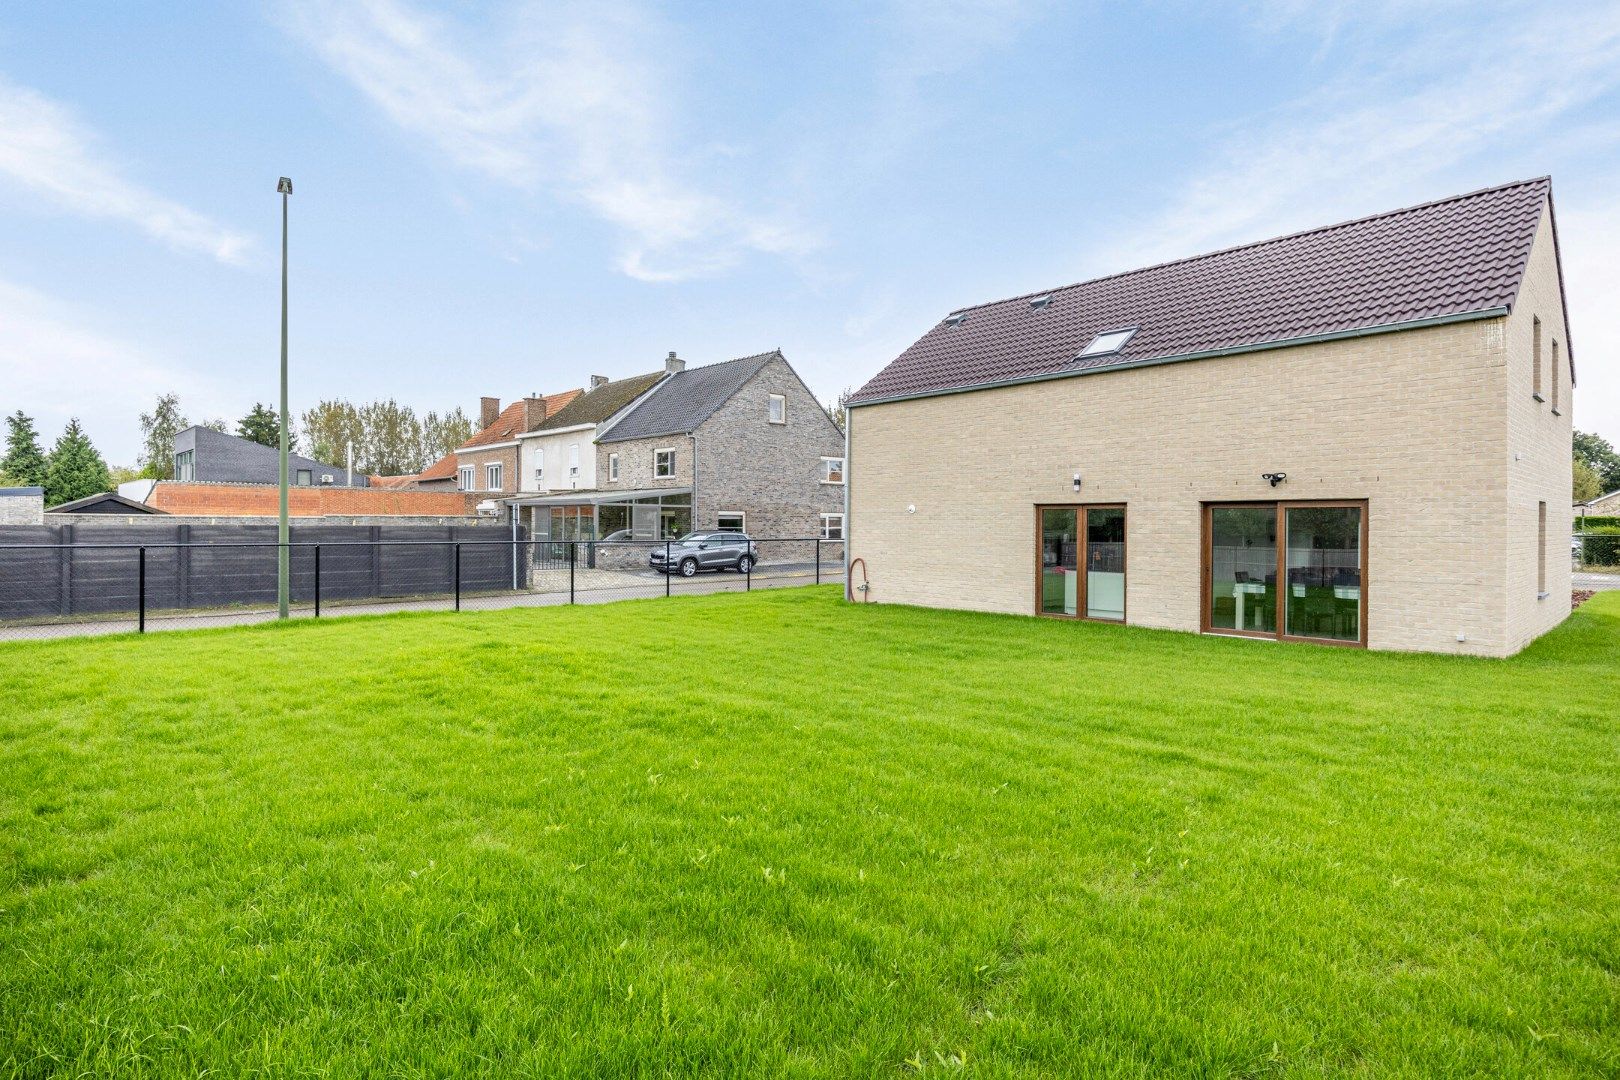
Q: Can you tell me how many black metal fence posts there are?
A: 7